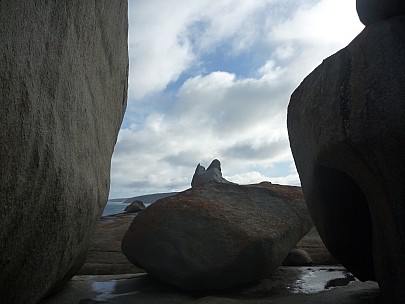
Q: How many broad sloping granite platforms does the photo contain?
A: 1